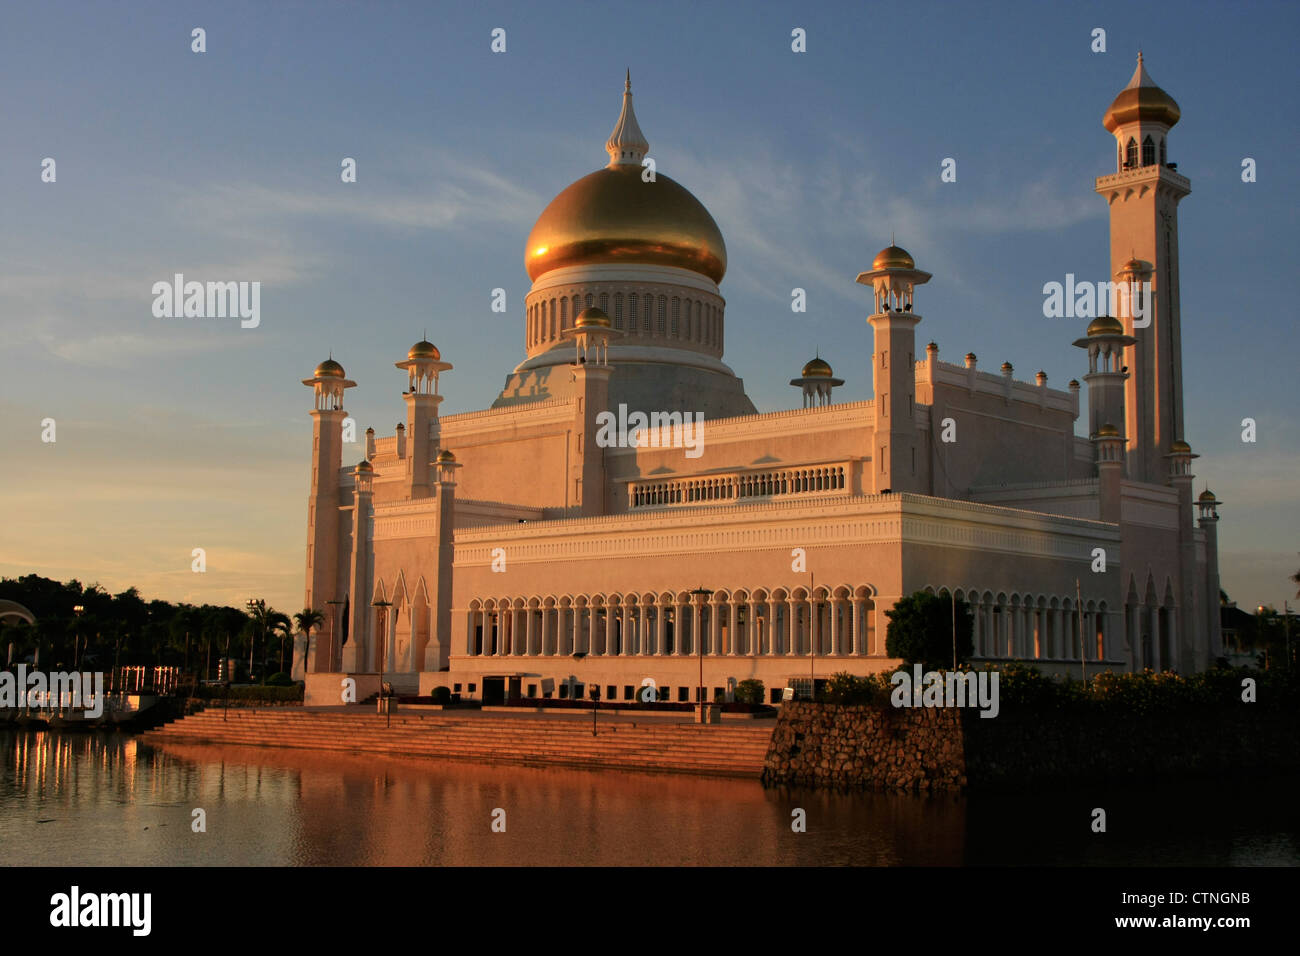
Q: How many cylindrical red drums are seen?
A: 0